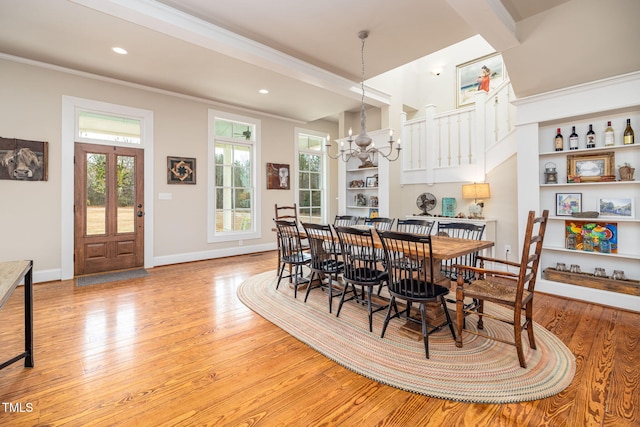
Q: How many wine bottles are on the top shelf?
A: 5